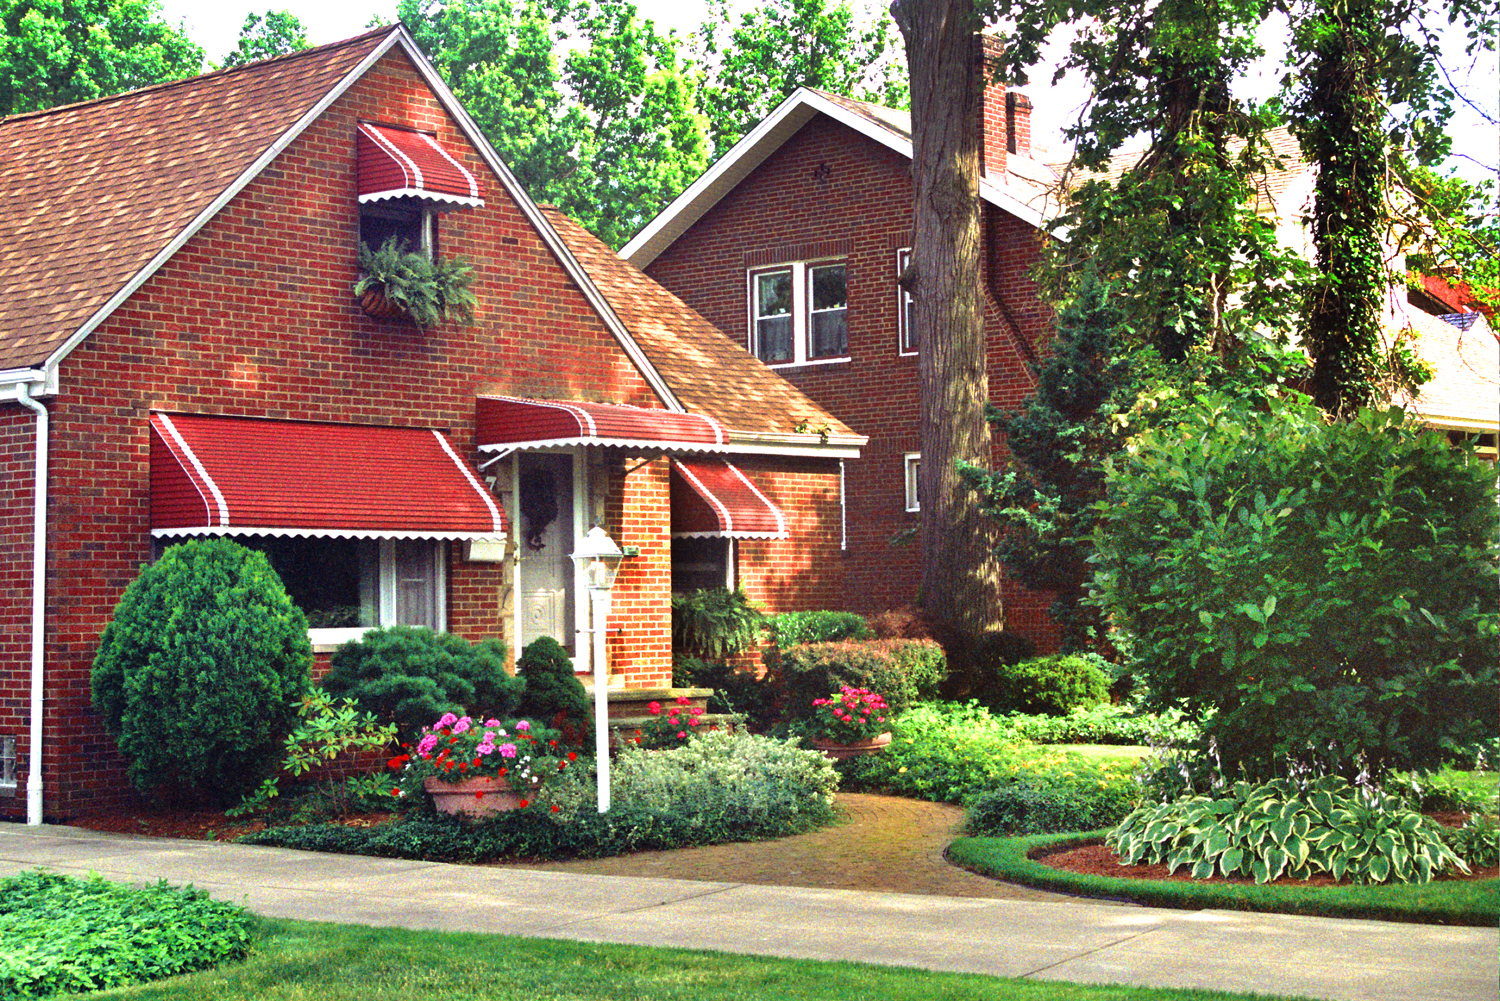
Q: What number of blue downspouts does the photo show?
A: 0